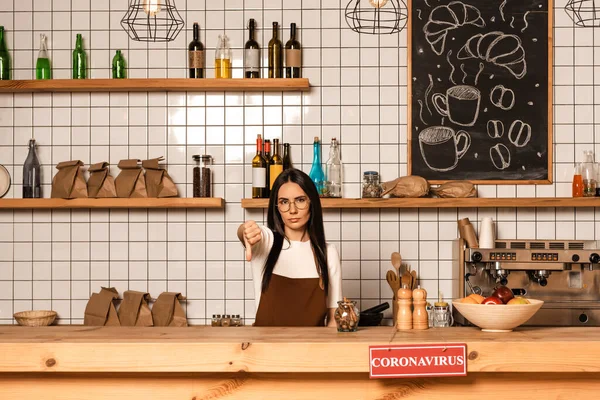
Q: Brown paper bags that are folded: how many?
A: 7